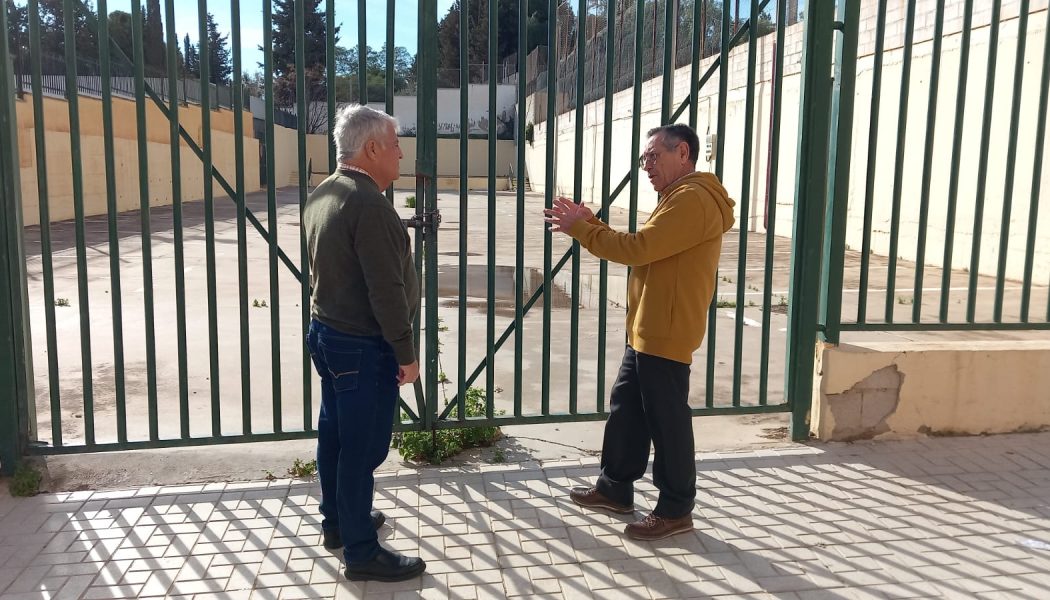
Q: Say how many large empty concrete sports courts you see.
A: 1